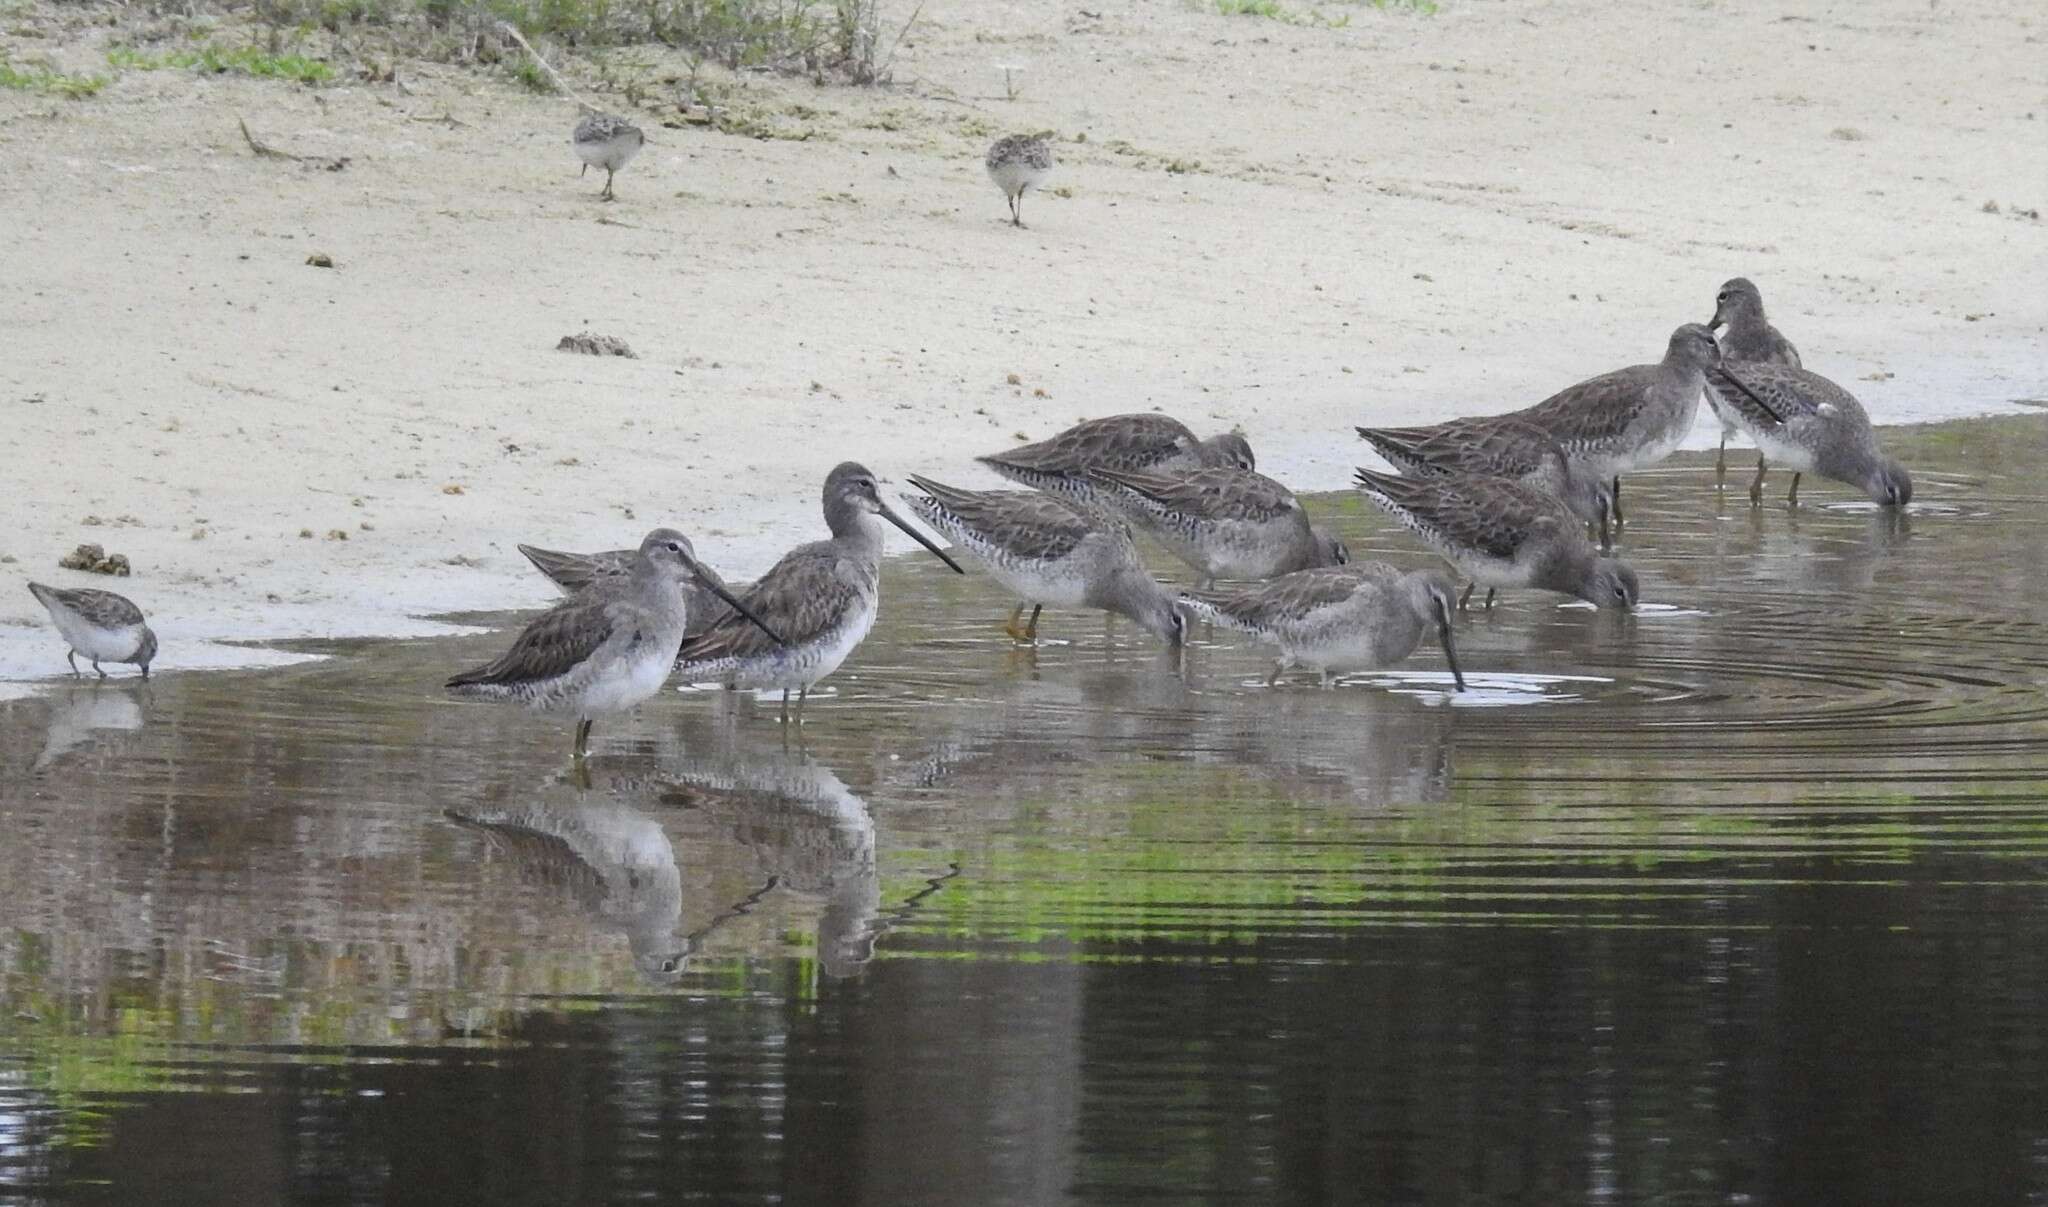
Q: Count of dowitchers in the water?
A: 12